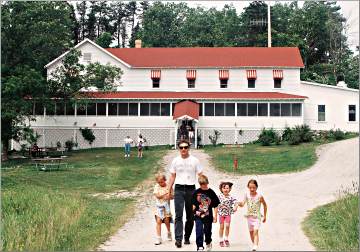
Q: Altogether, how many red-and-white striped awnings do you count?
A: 5